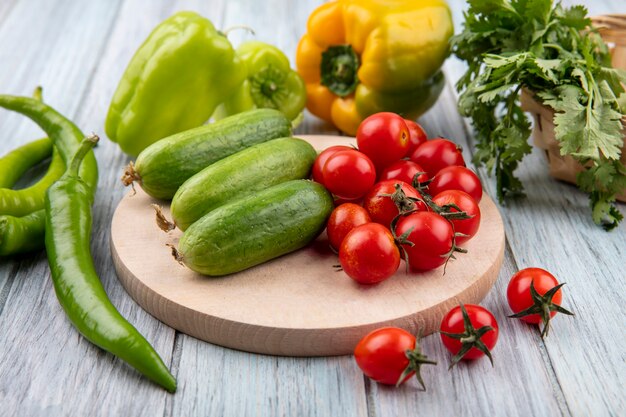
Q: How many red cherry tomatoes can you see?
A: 15